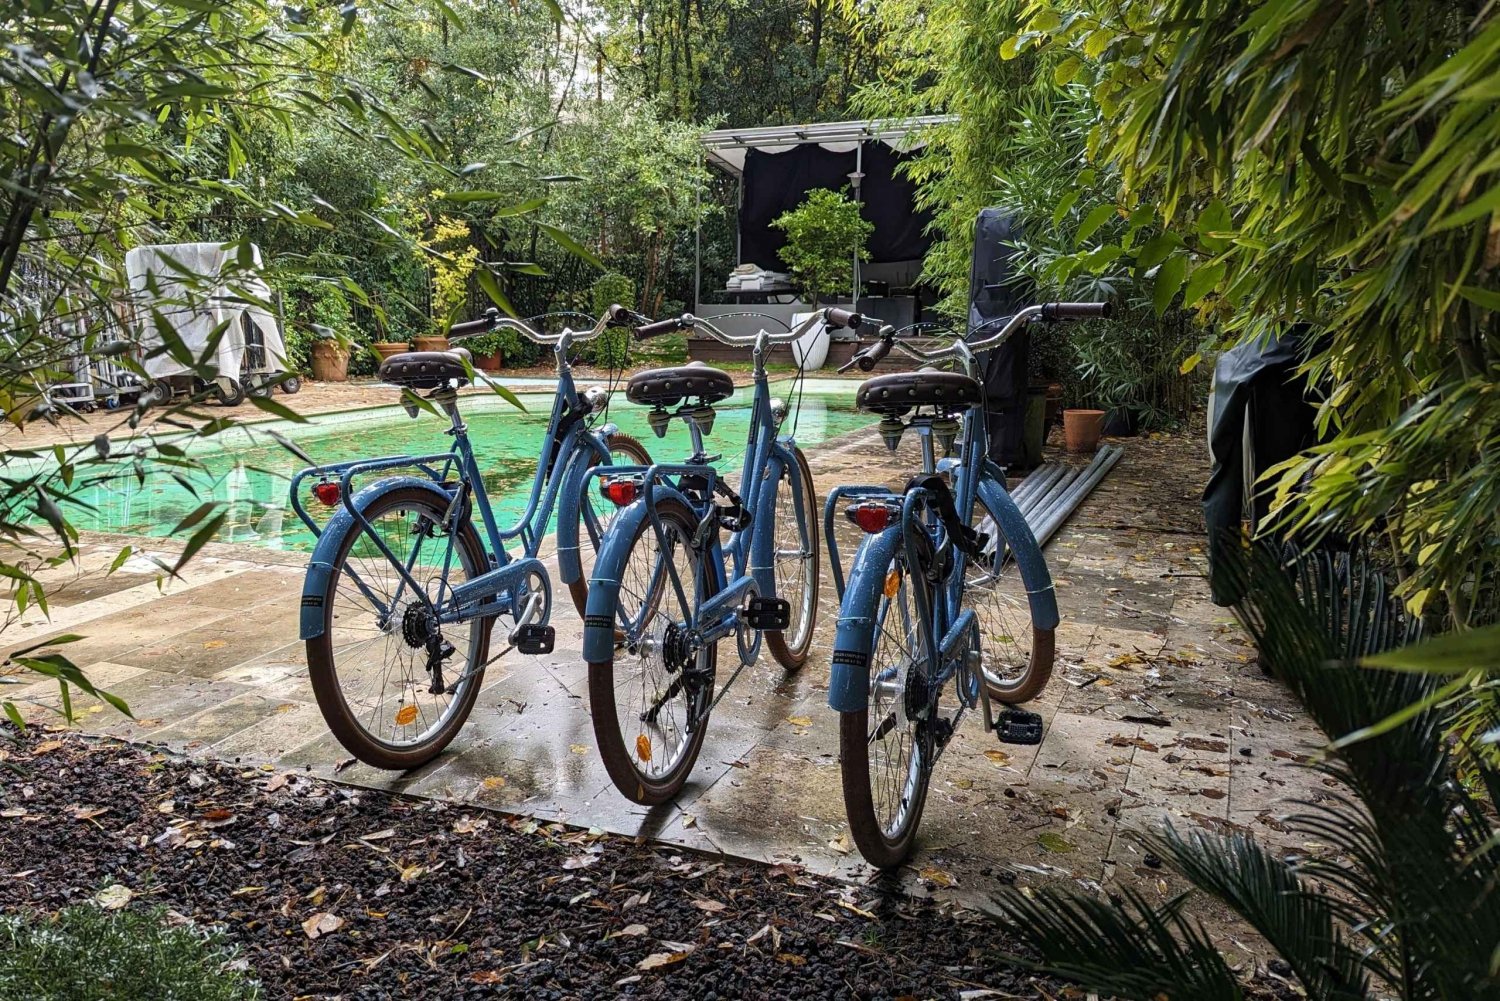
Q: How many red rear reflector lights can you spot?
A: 3